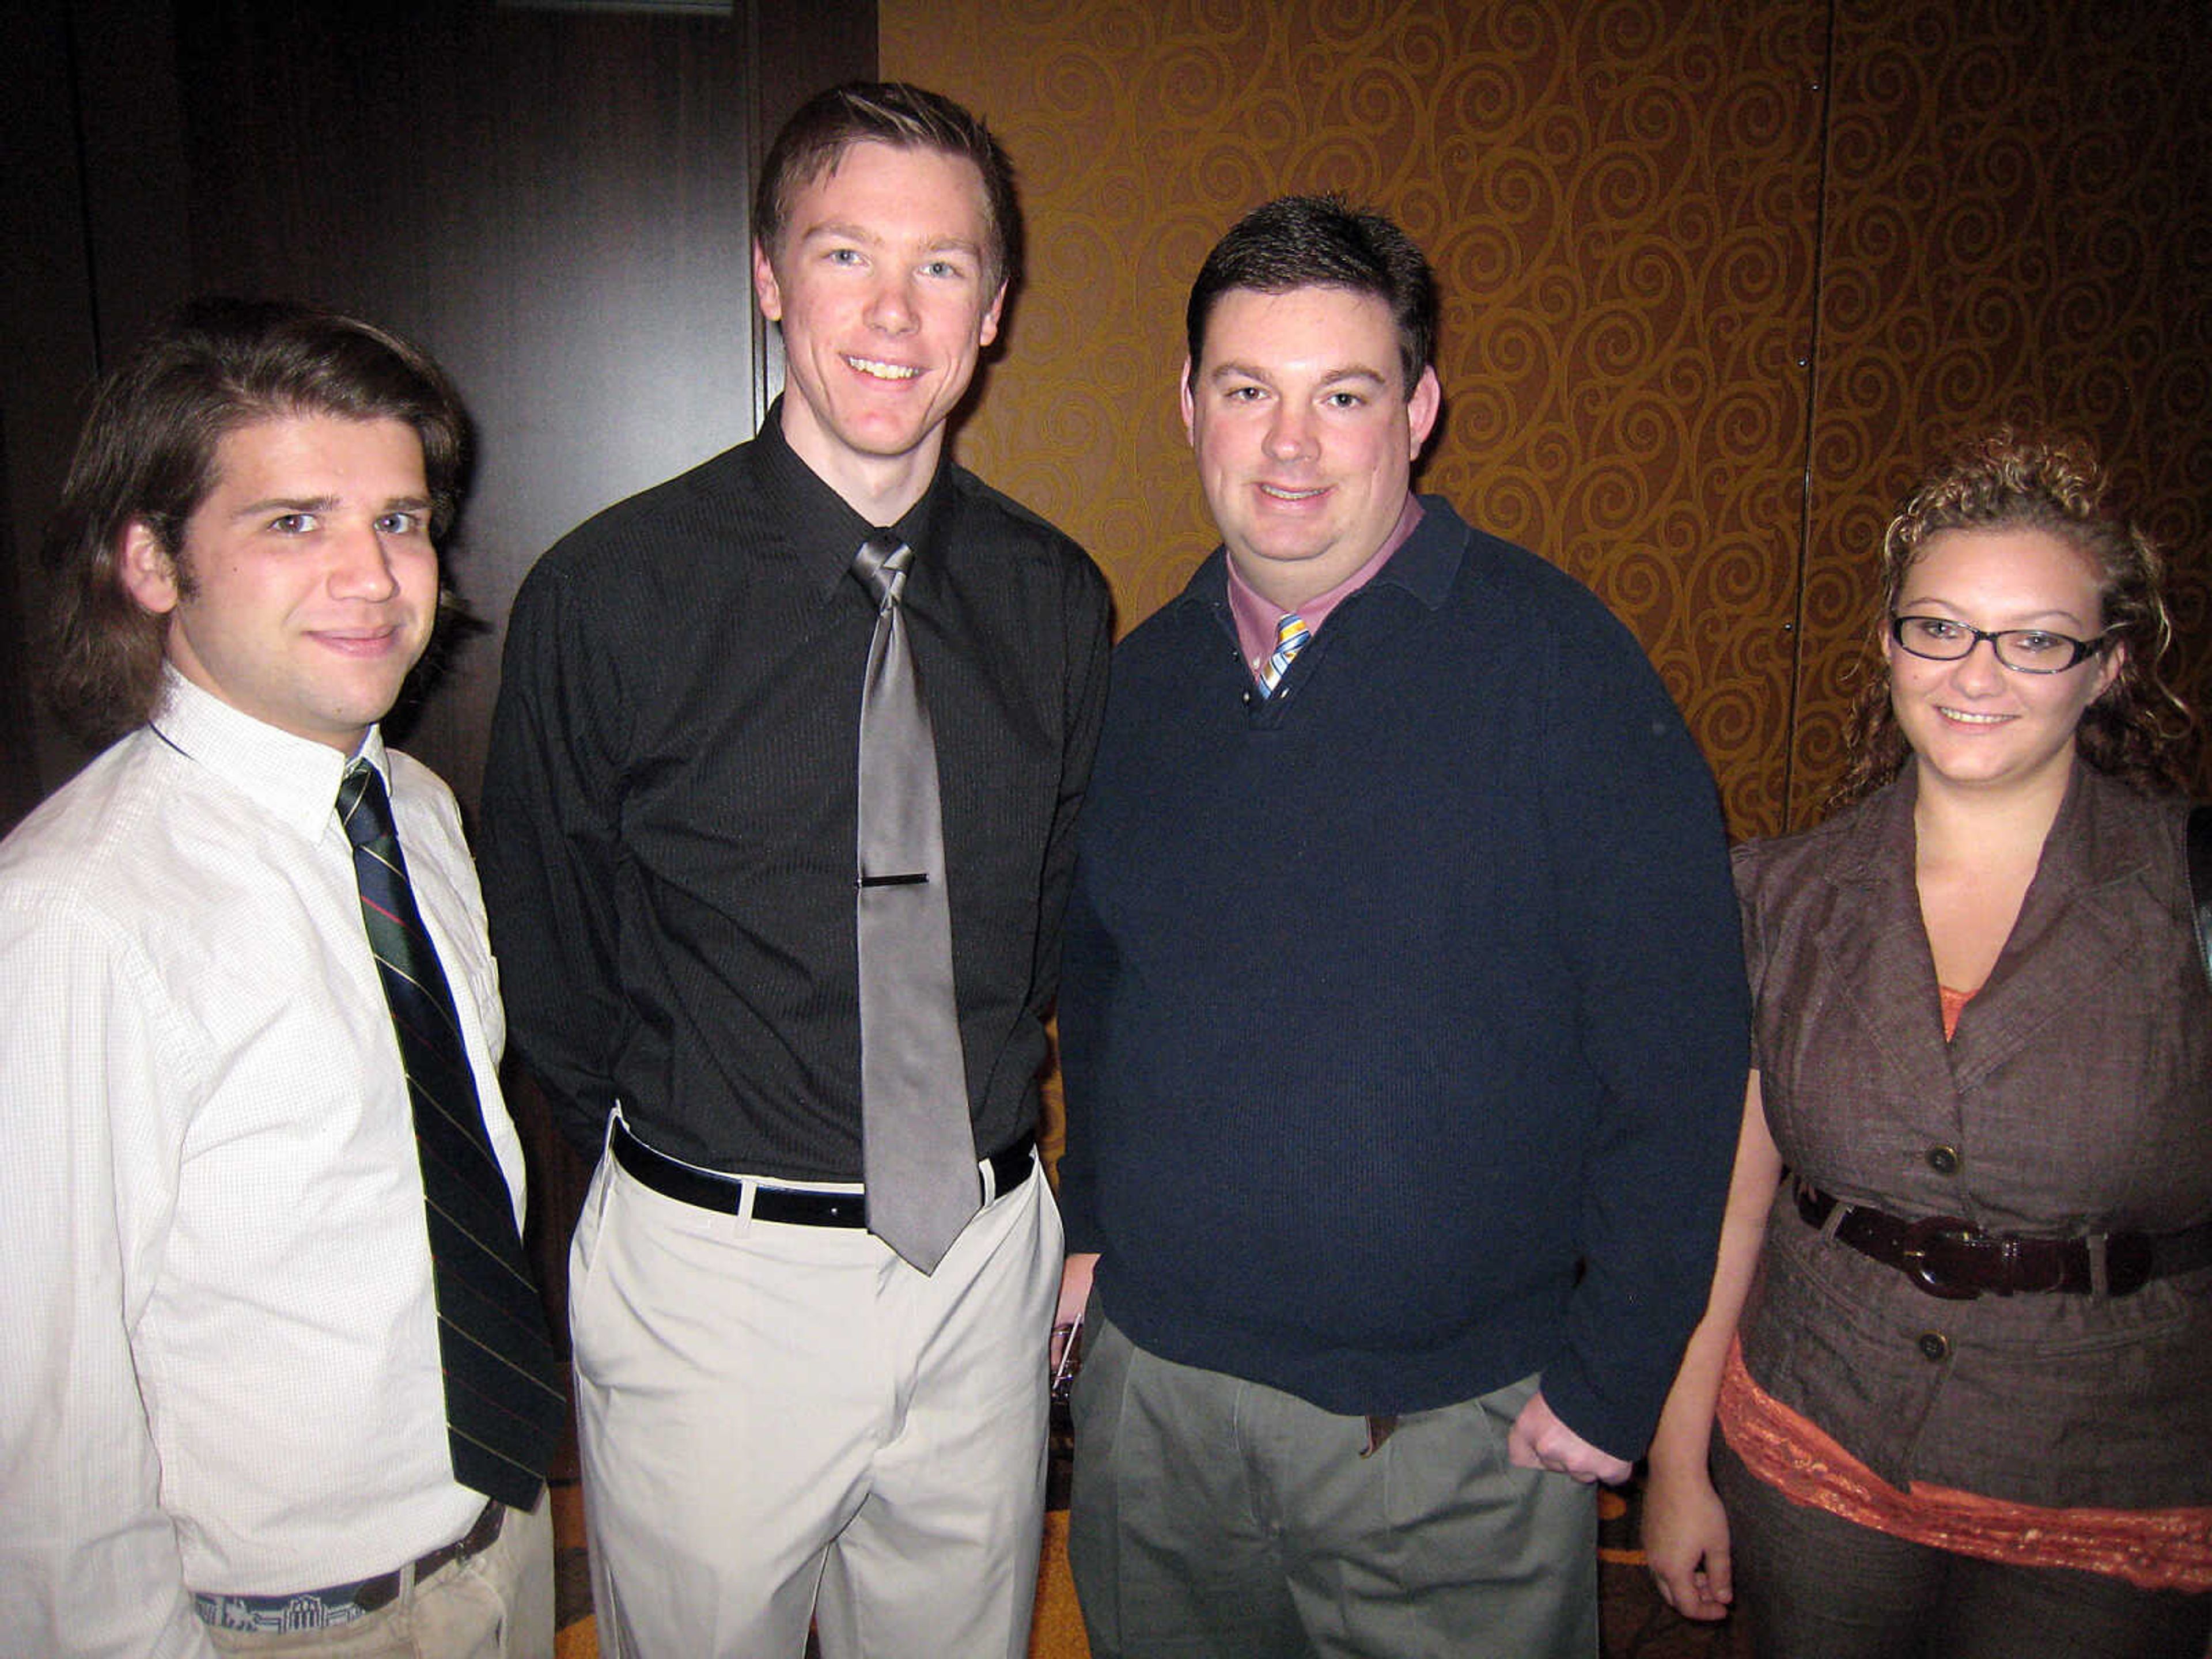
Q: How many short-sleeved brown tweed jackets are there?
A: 1